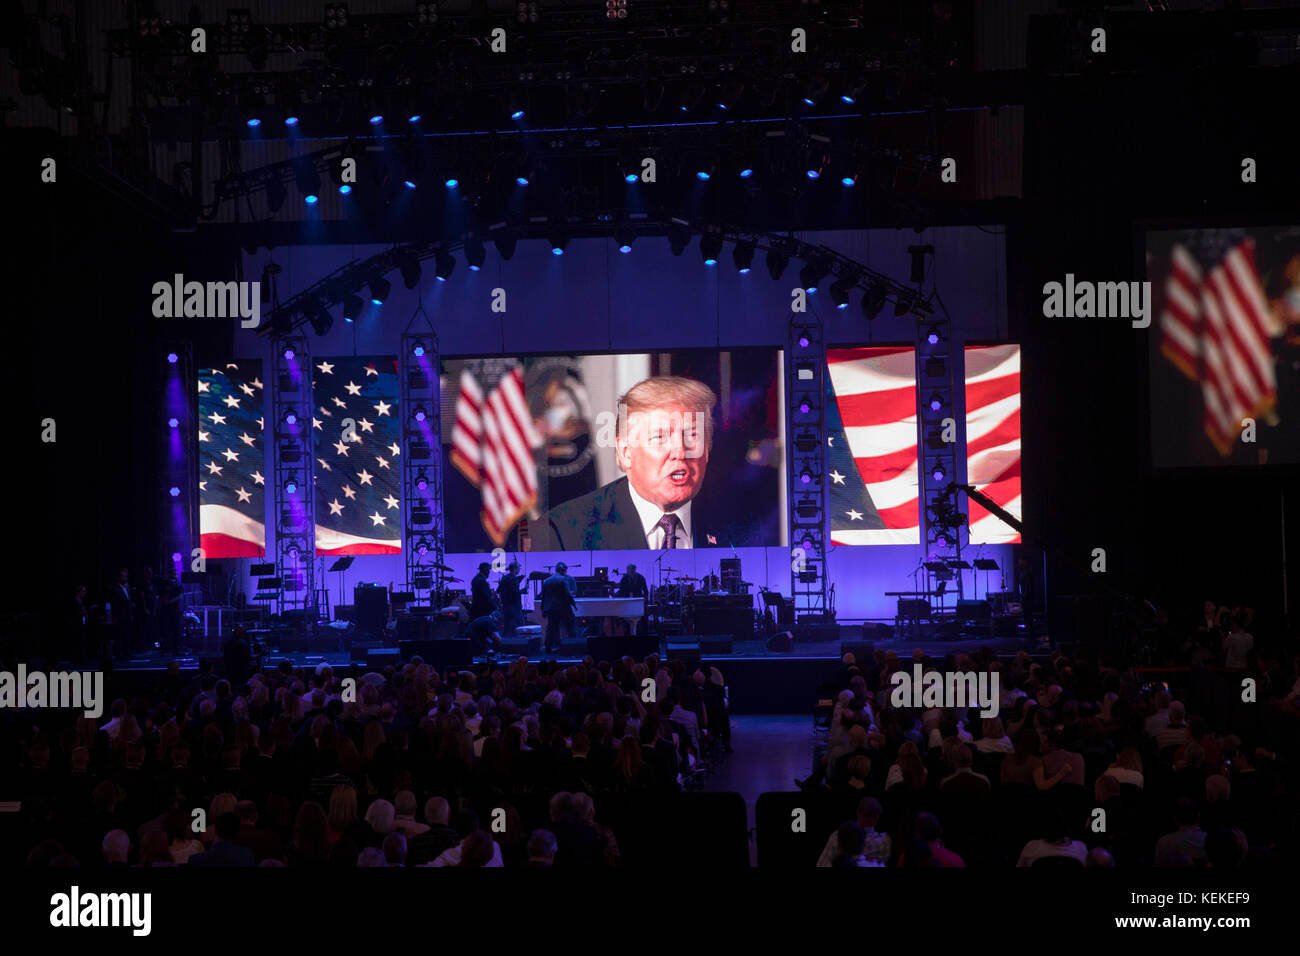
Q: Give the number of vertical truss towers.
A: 5